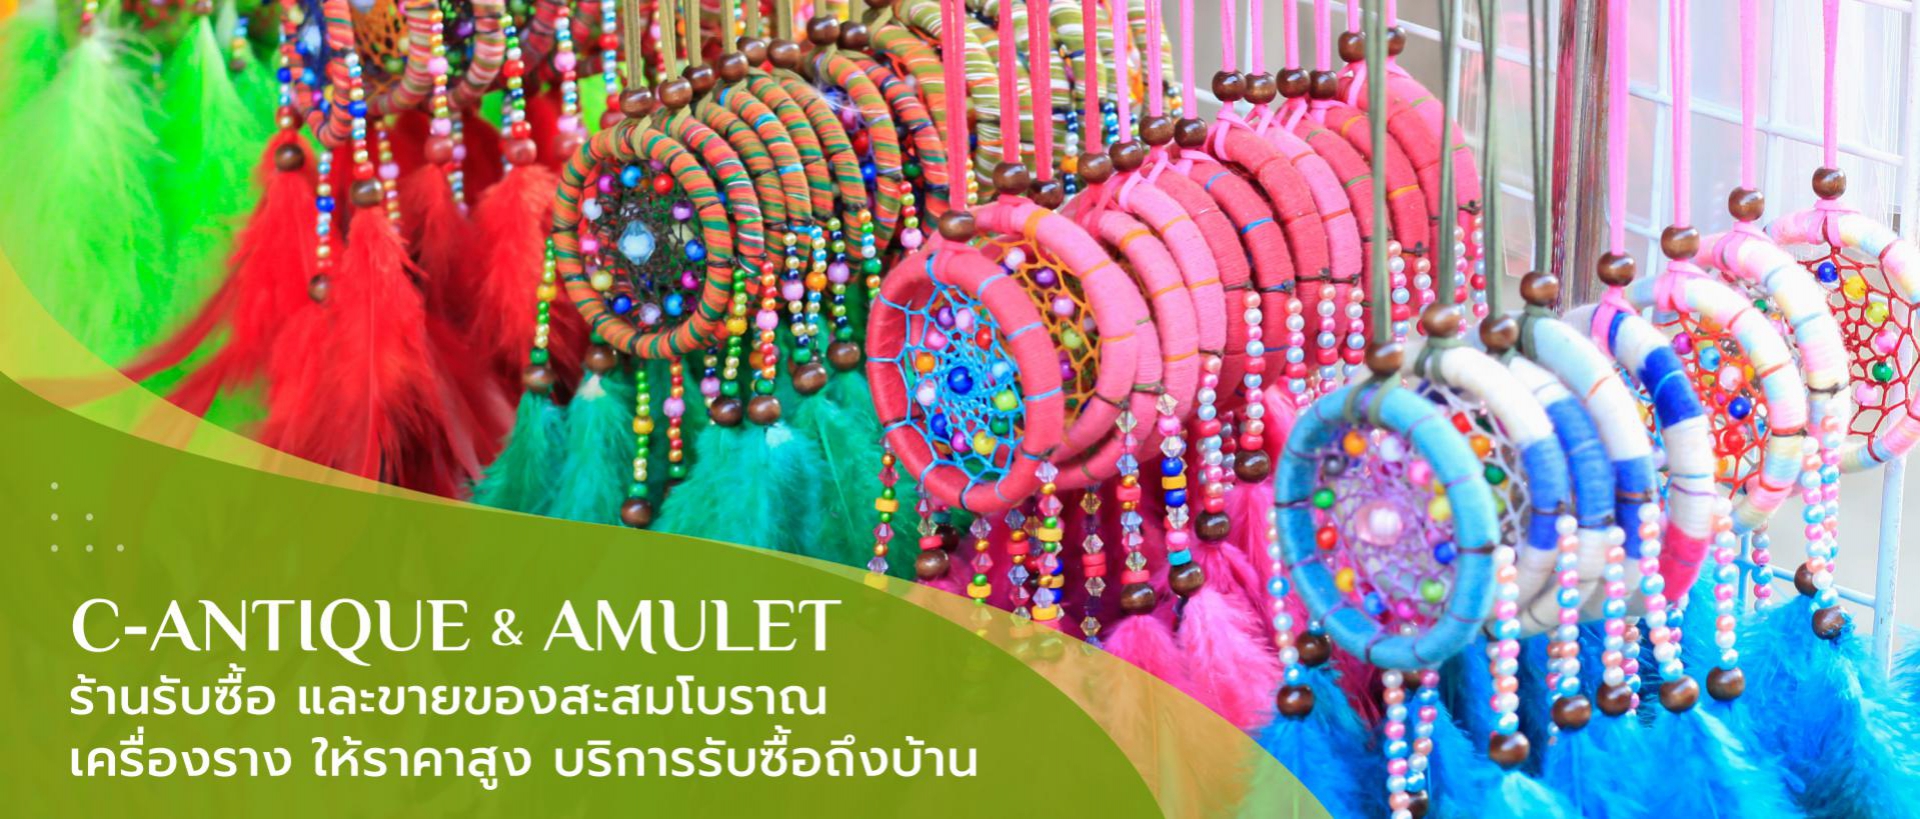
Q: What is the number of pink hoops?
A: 13